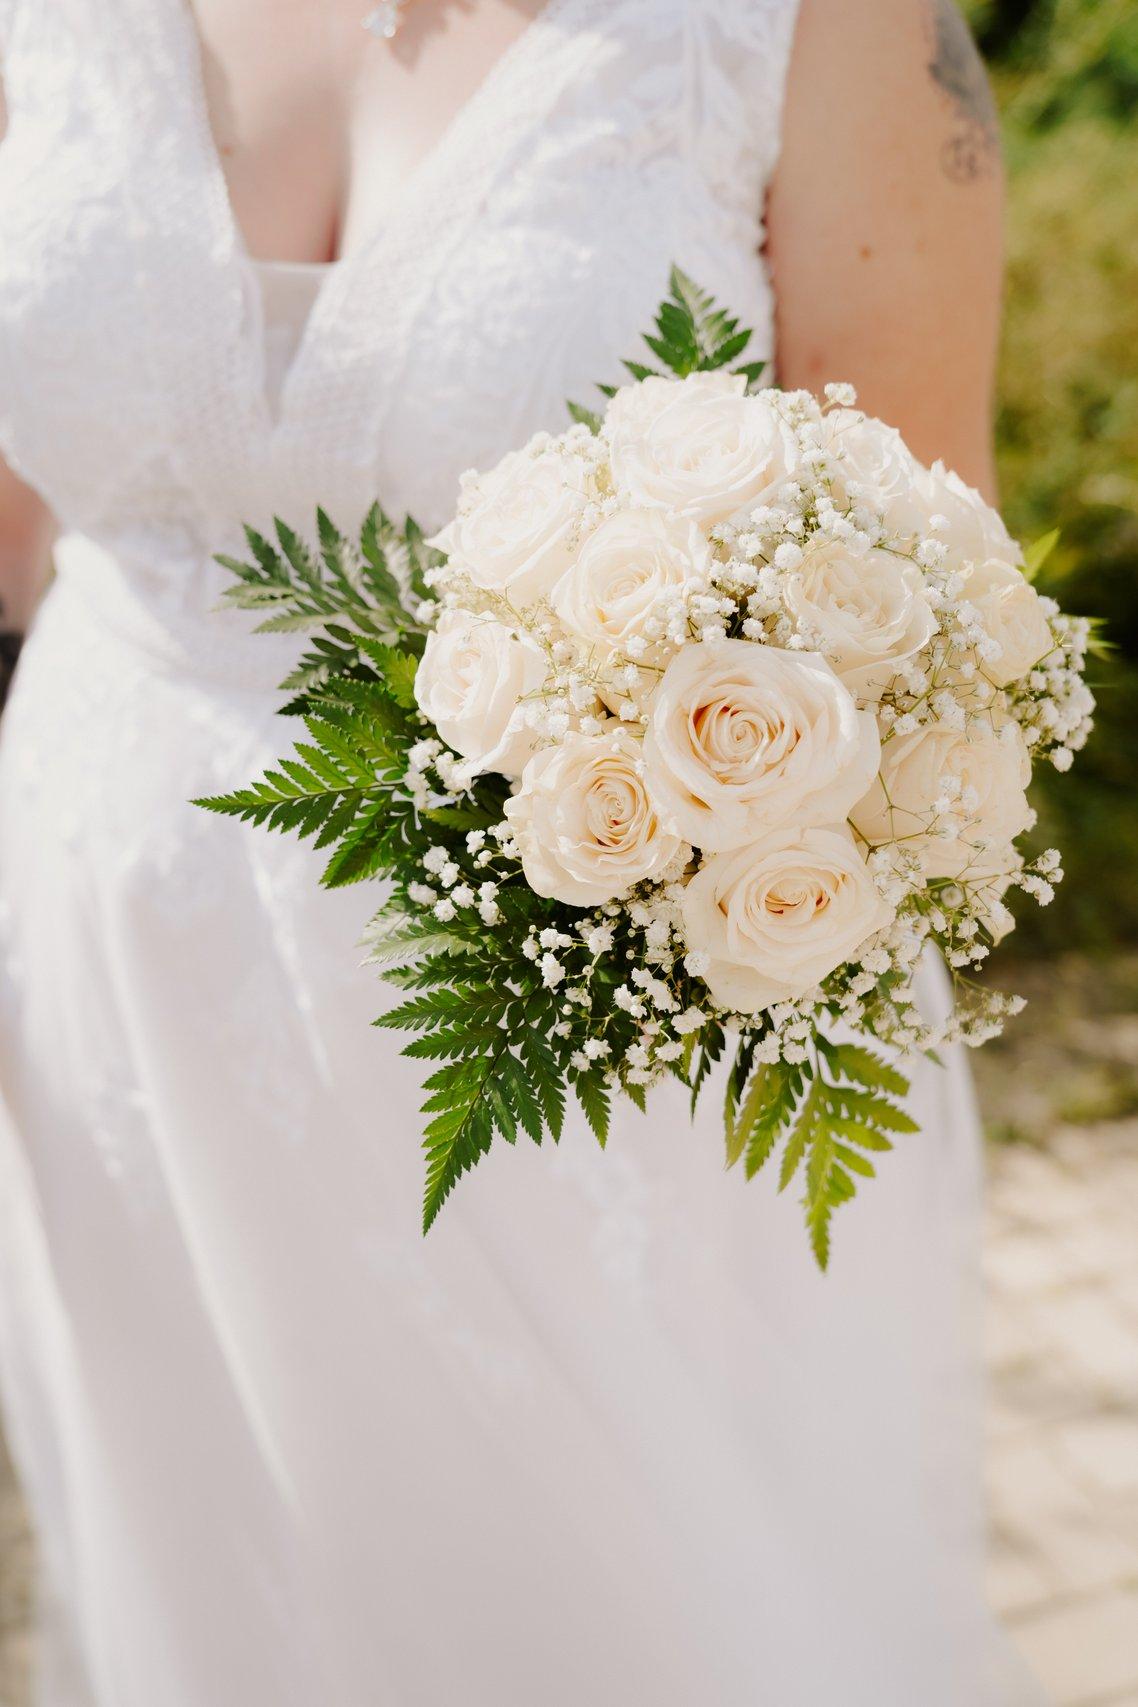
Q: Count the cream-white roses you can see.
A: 12